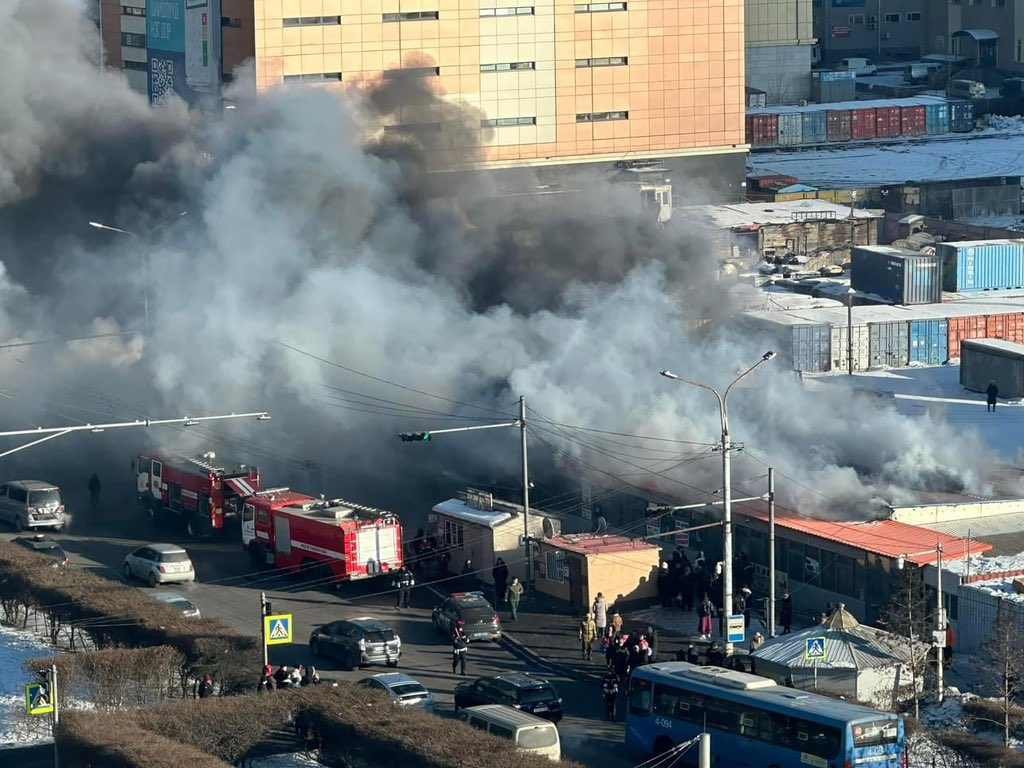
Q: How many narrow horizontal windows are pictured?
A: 11